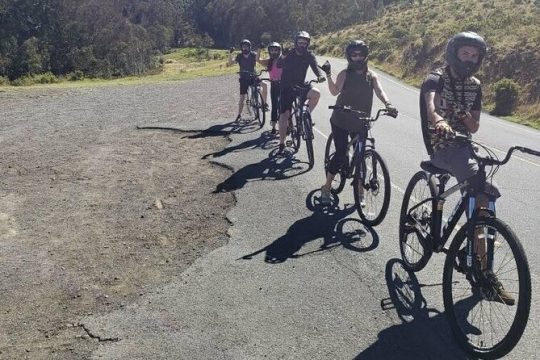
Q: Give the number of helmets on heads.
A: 5